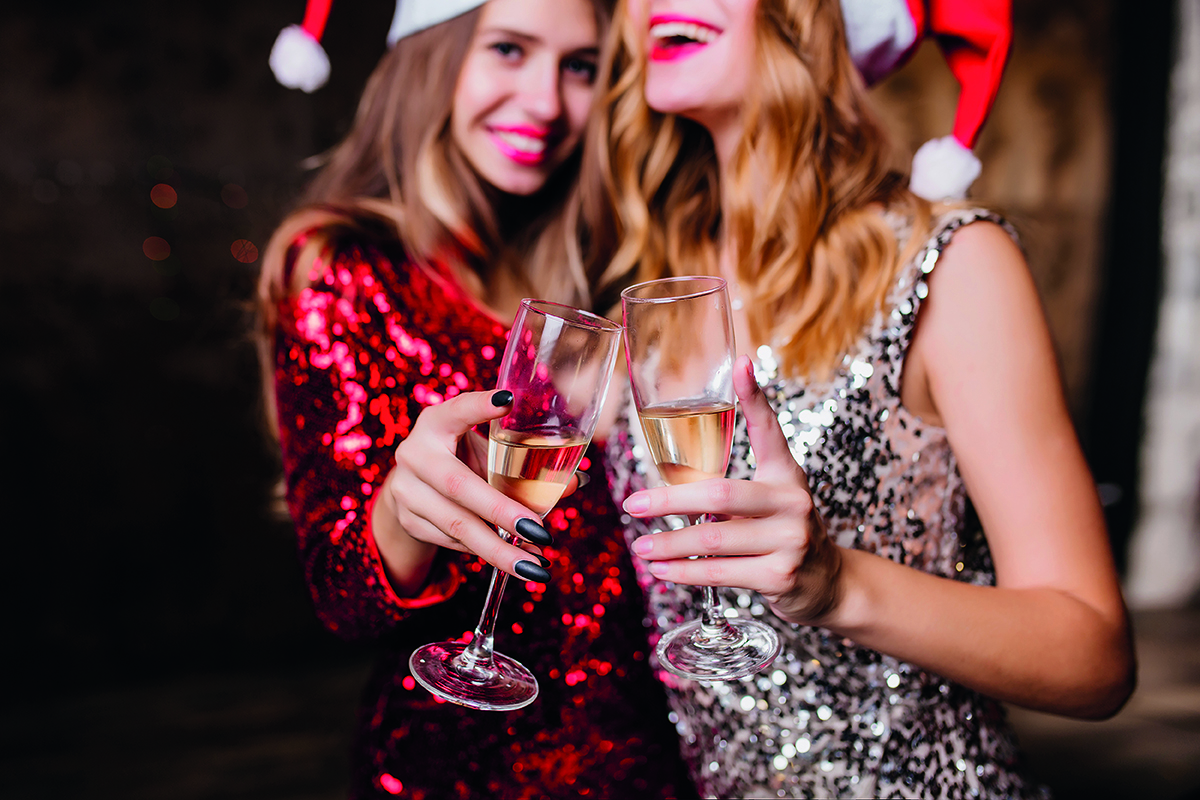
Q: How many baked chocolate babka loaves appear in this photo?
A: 0